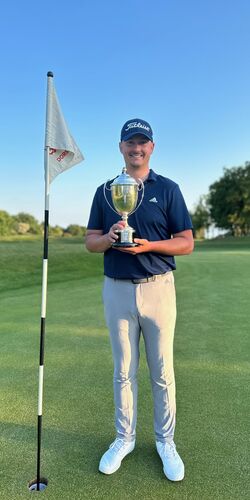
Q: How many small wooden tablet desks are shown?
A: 0